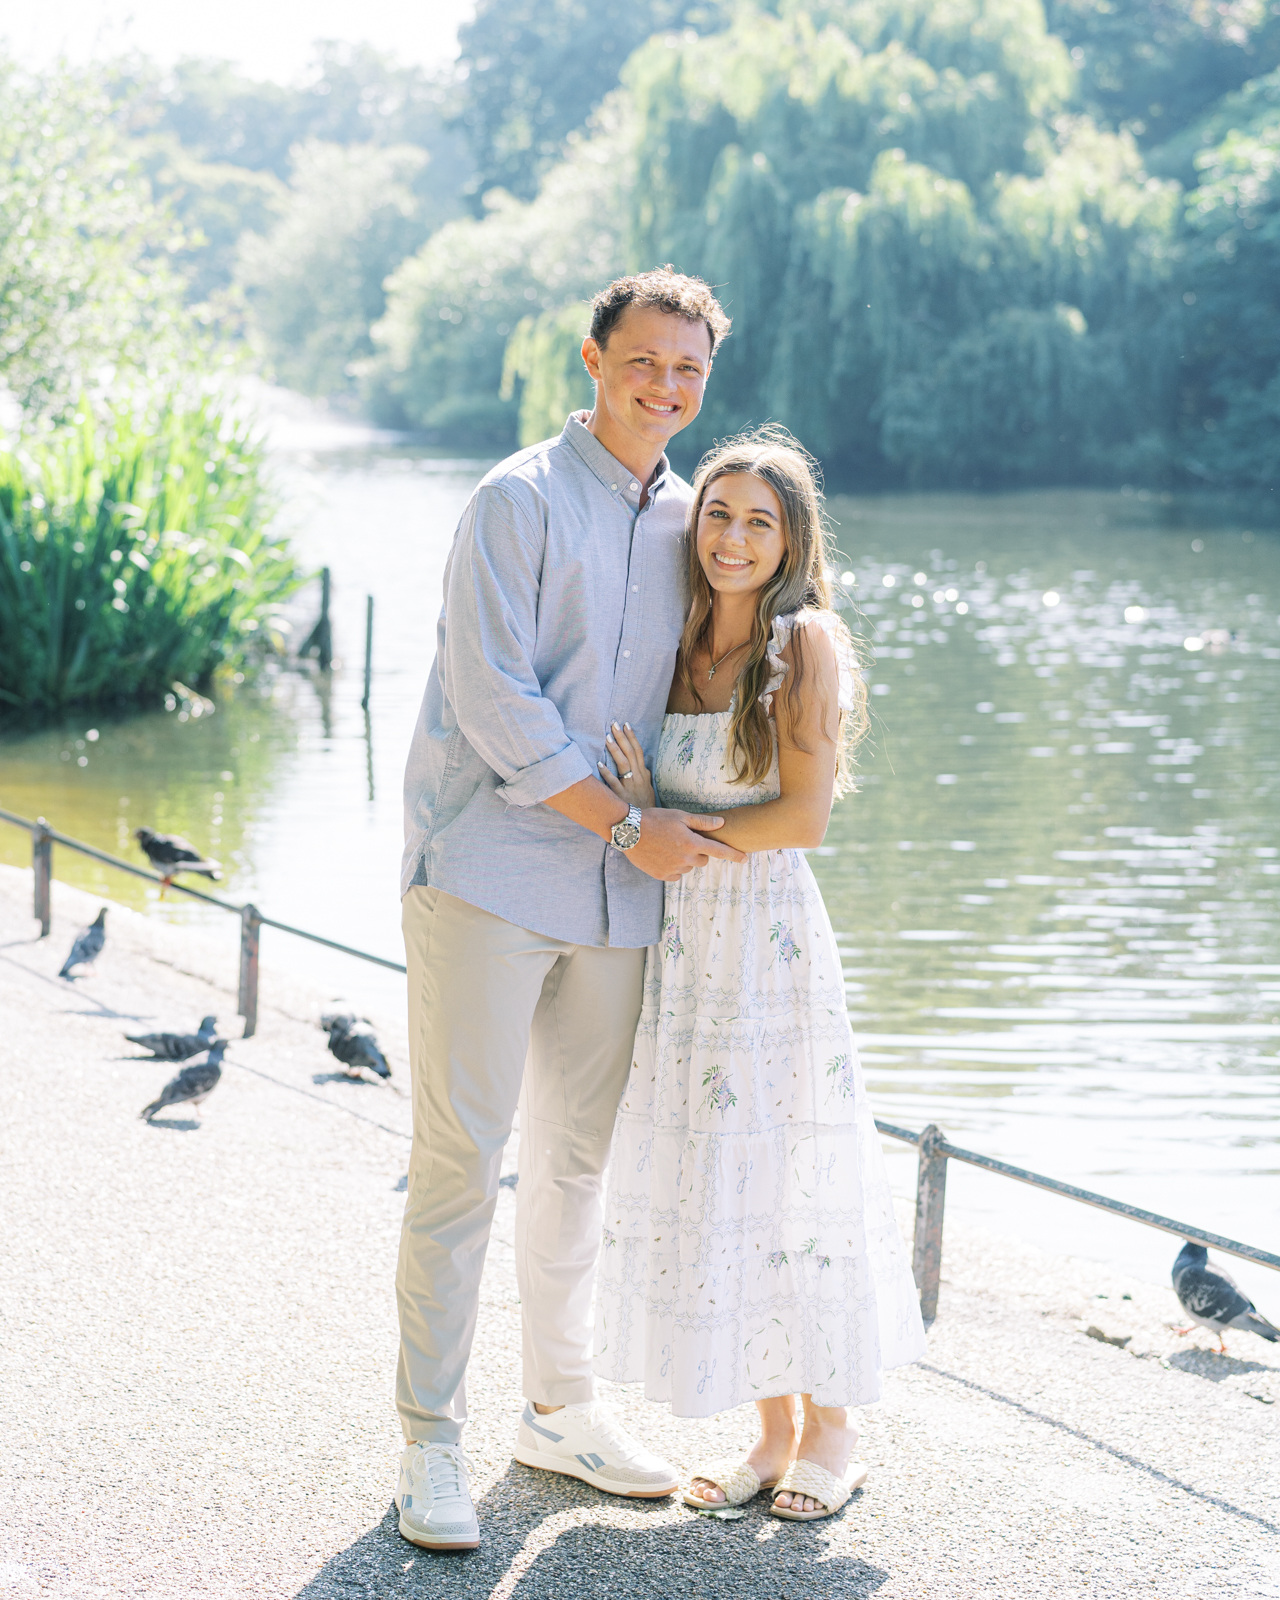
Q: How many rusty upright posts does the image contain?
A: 3